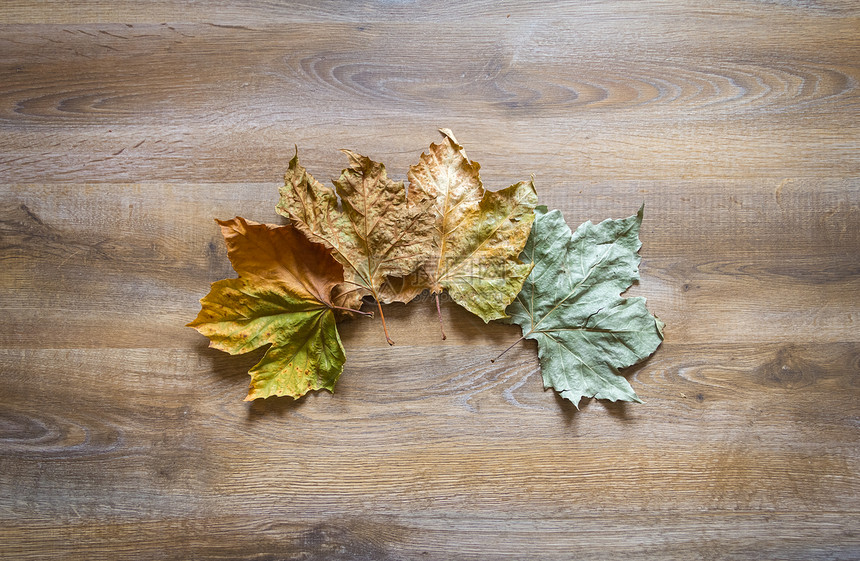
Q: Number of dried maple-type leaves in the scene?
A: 4